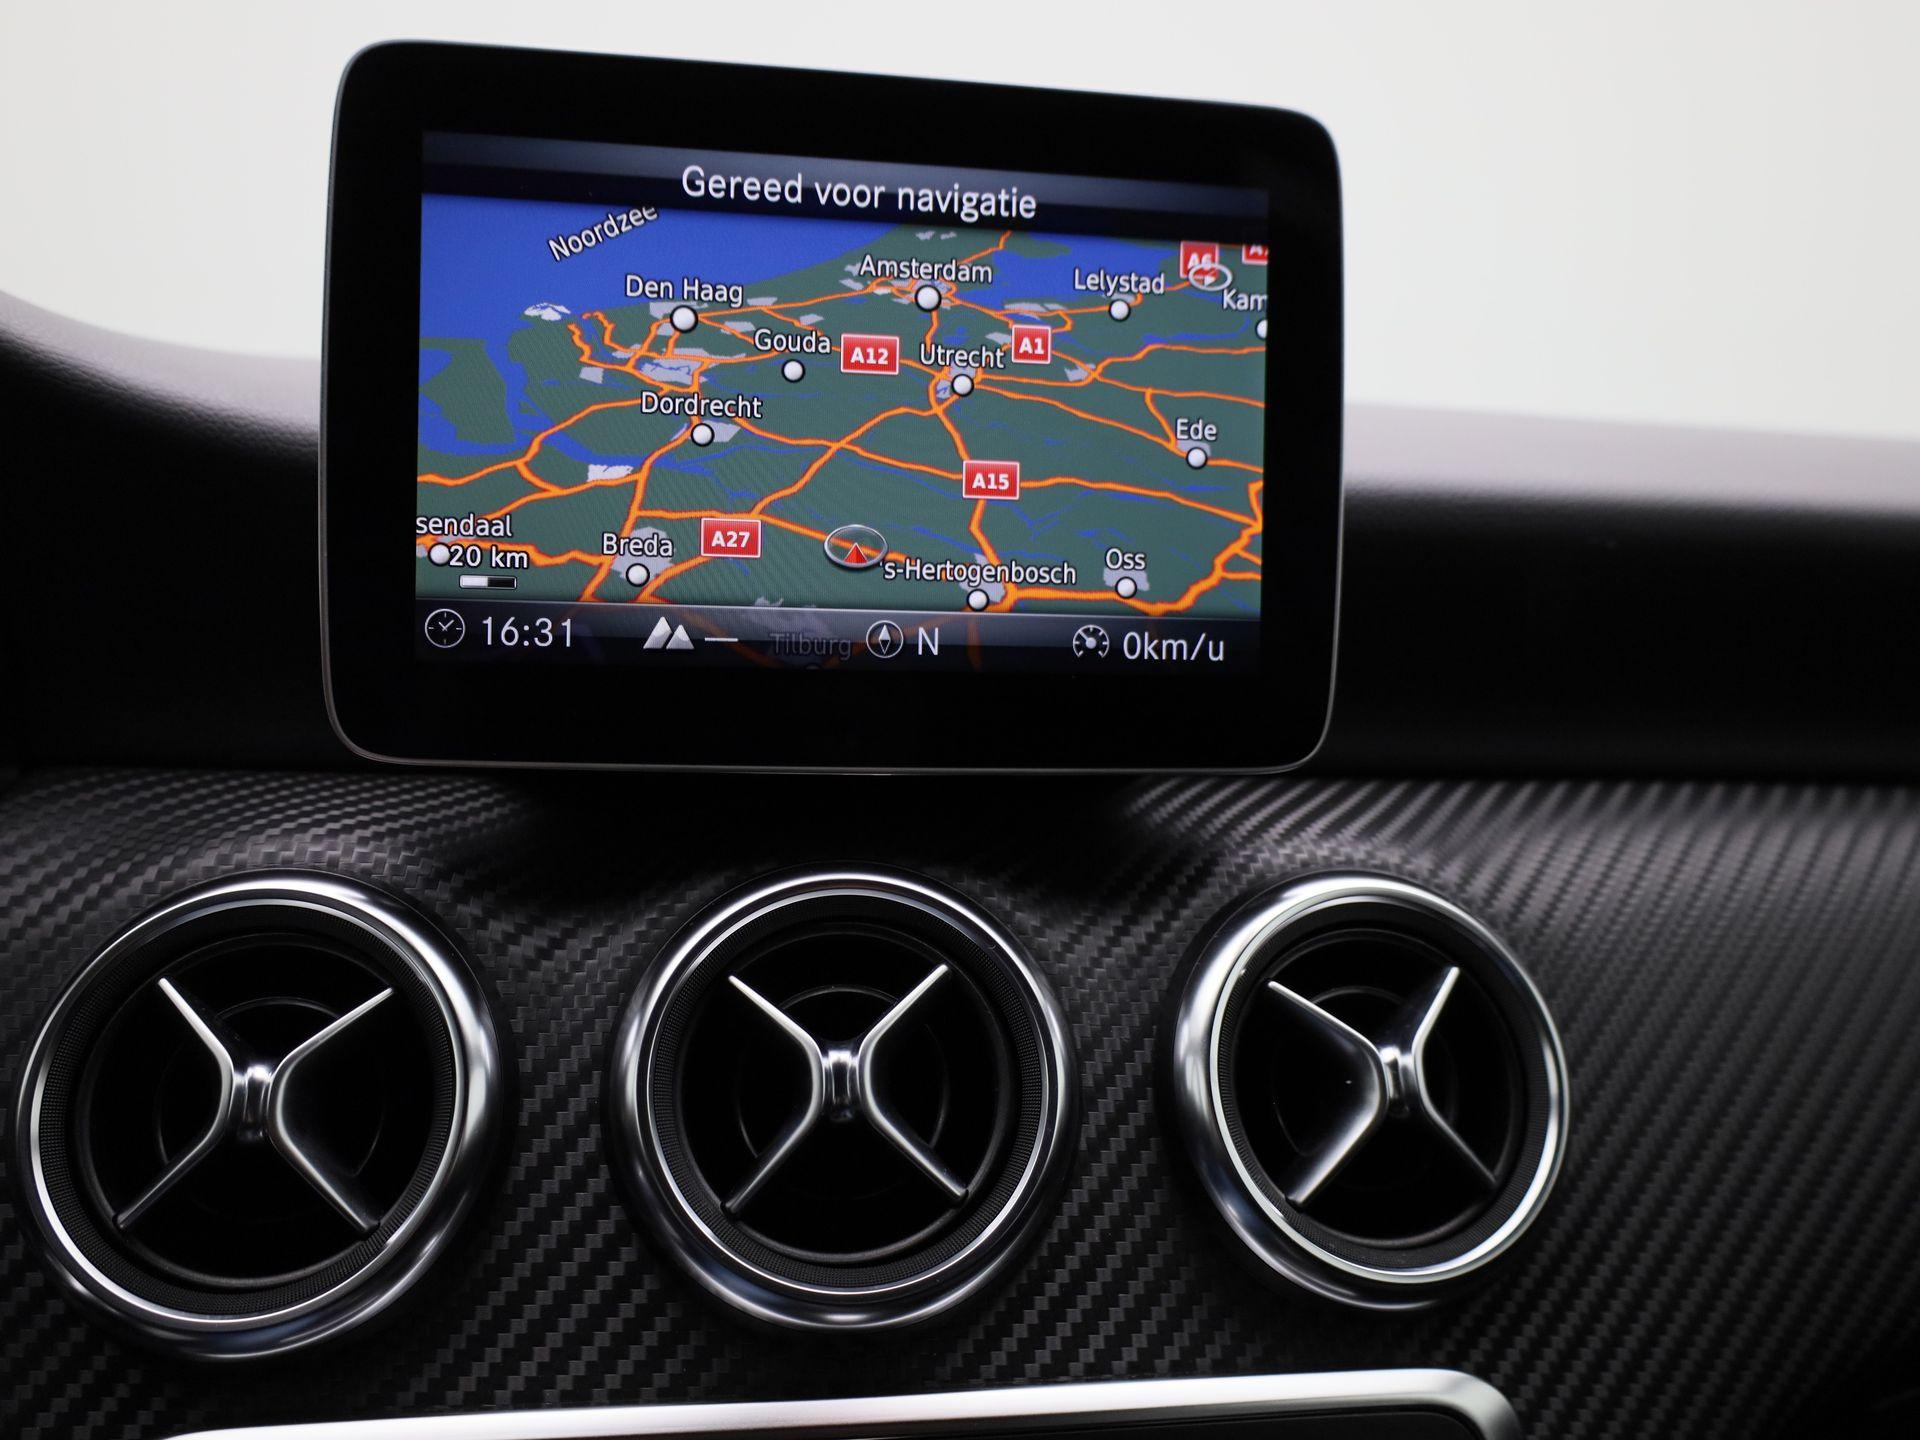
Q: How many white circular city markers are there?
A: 12